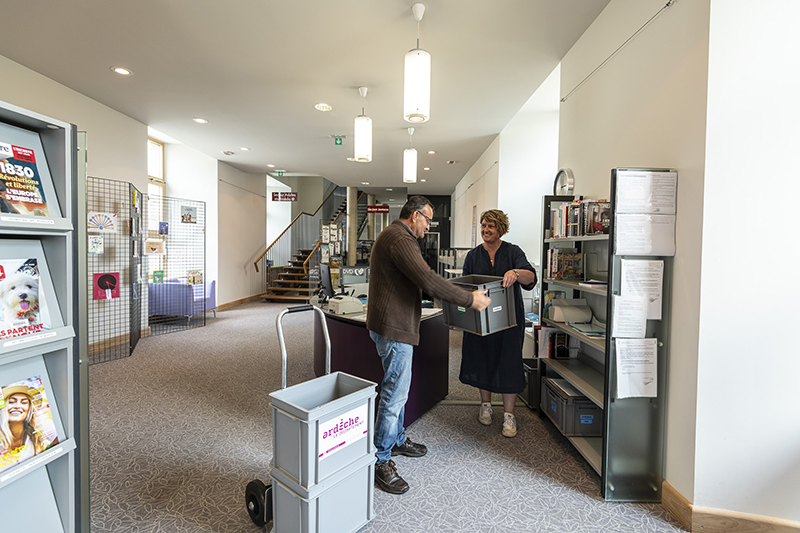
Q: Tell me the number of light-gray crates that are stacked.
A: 2